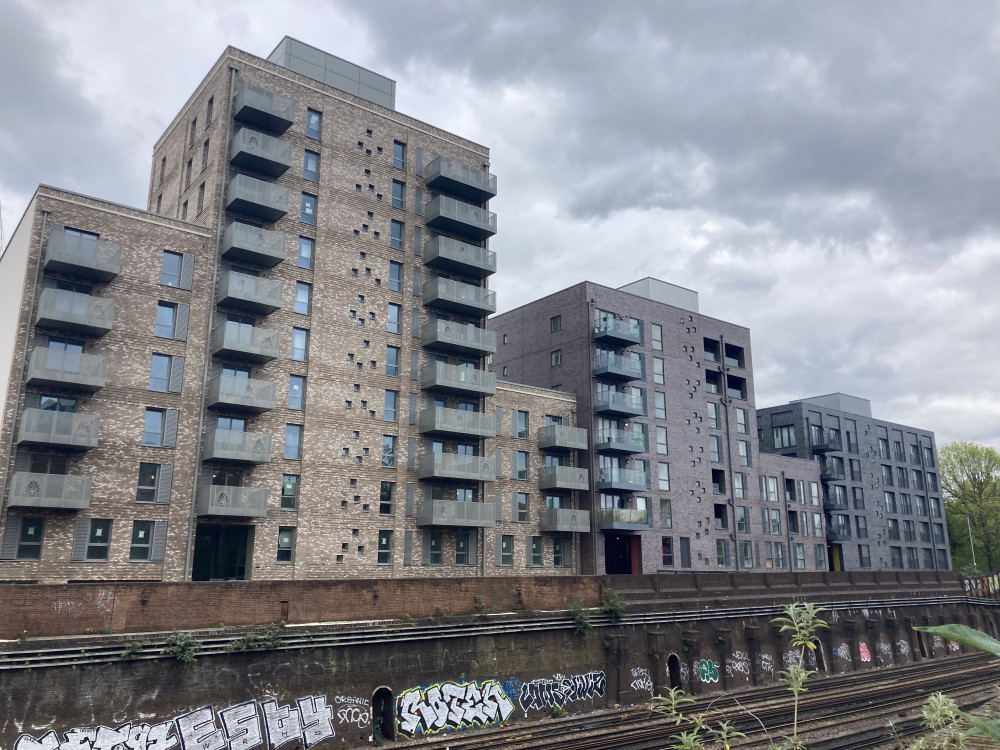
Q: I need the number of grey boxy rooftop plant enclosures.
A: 3